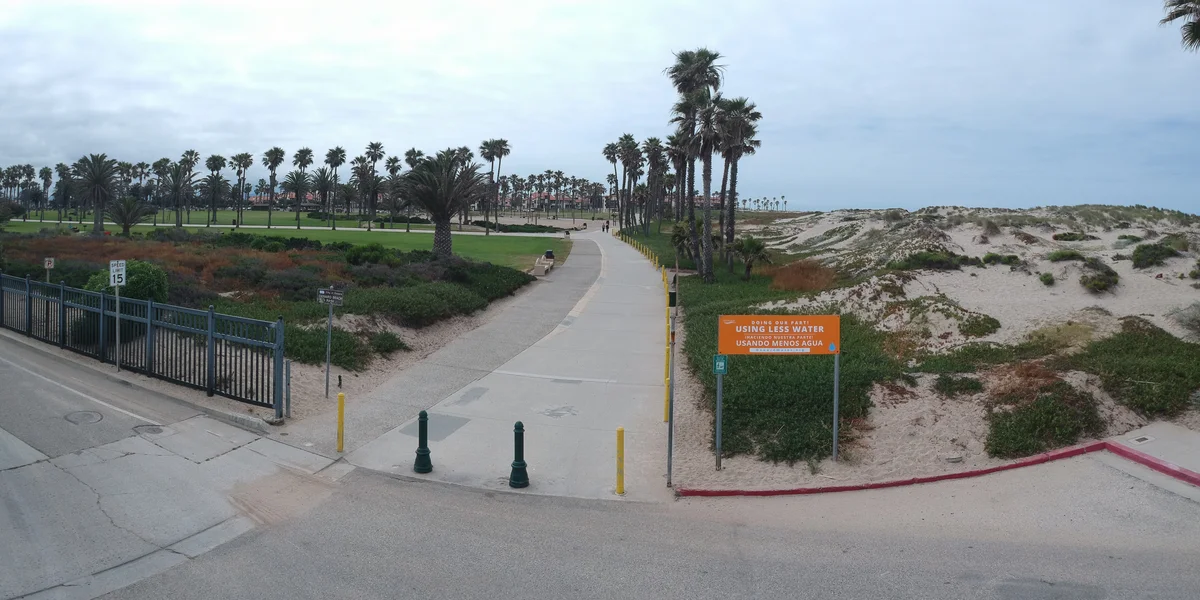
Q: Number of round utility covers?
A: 2